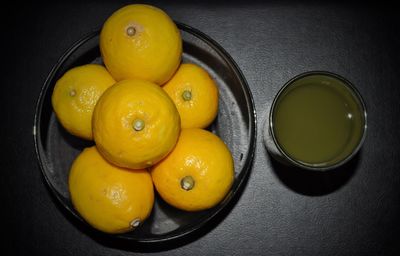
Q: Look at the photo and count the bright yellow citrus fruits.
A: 6